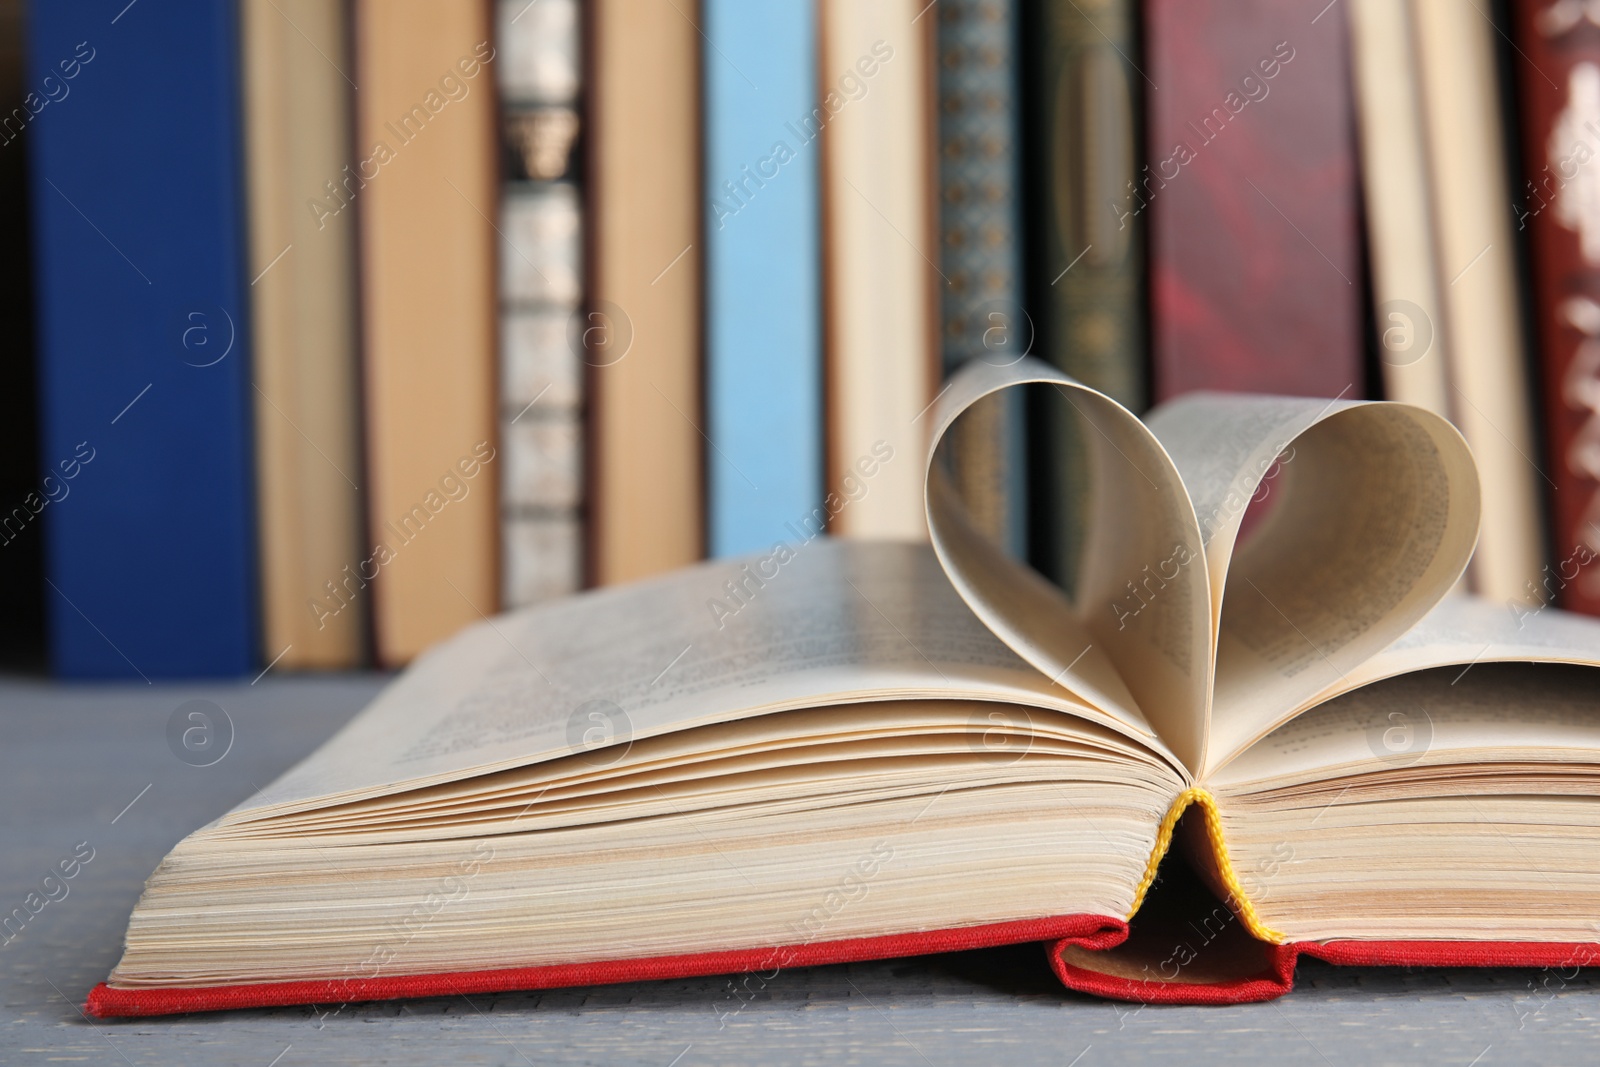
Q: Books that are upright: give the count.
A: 13